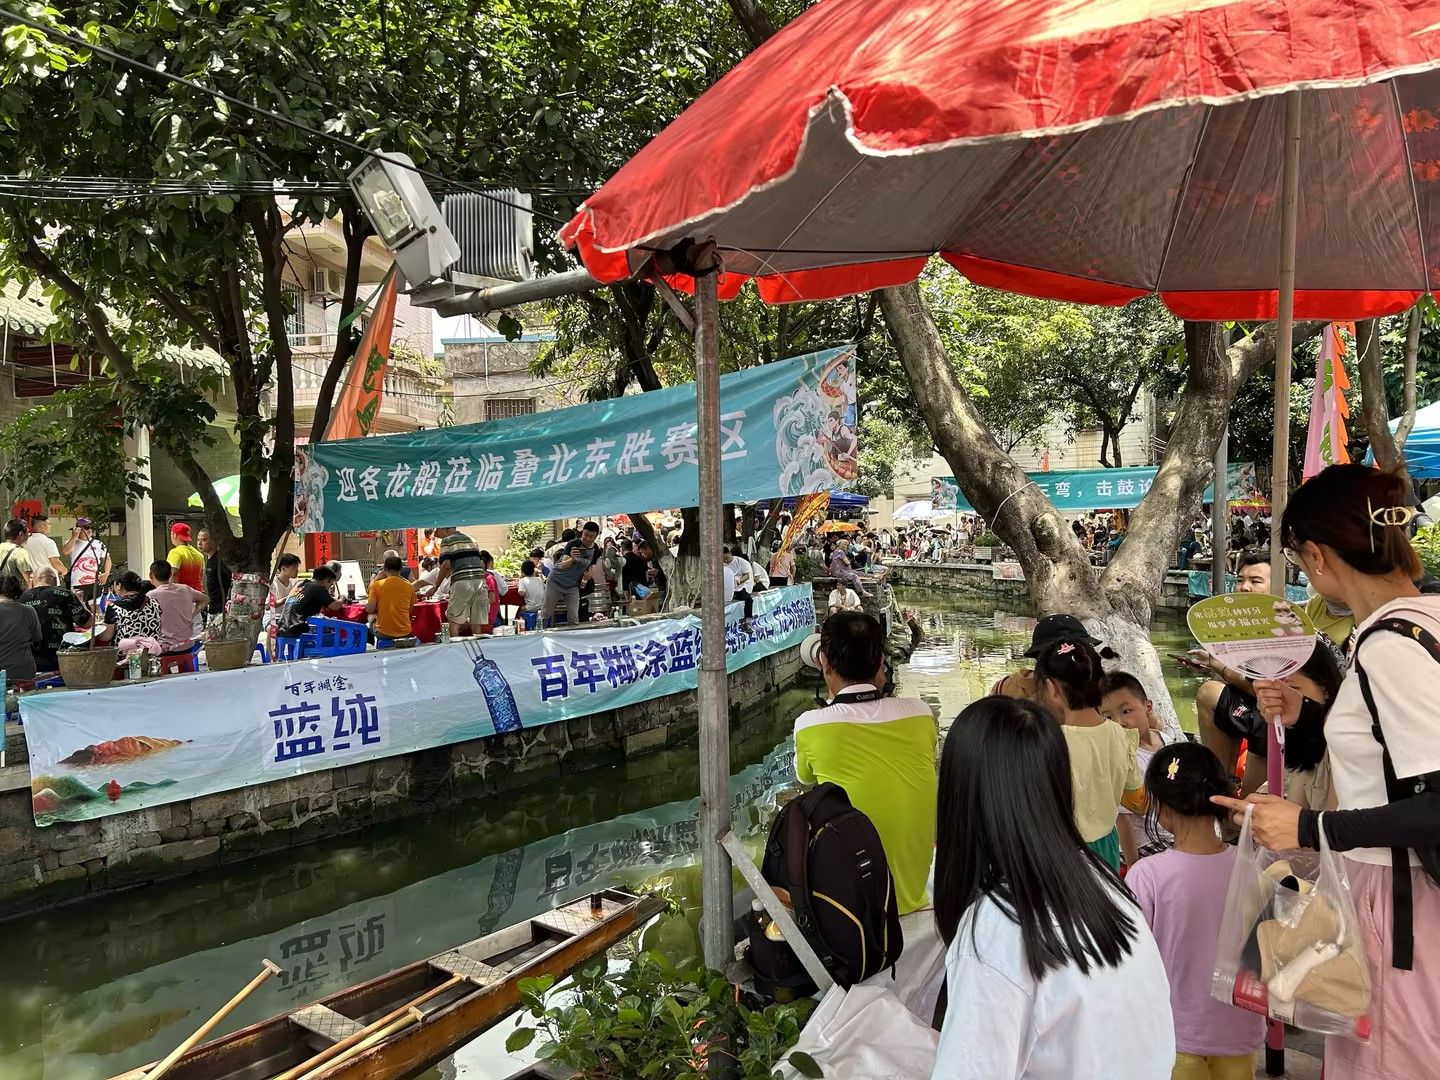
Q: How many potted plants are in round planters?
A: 2